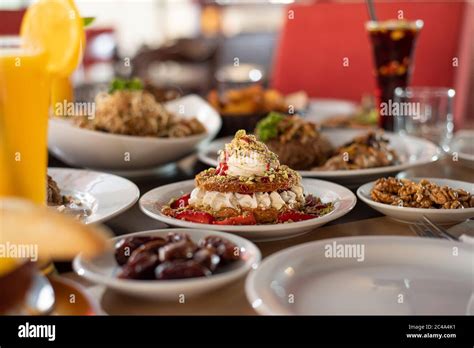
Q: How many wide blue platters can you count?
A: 0